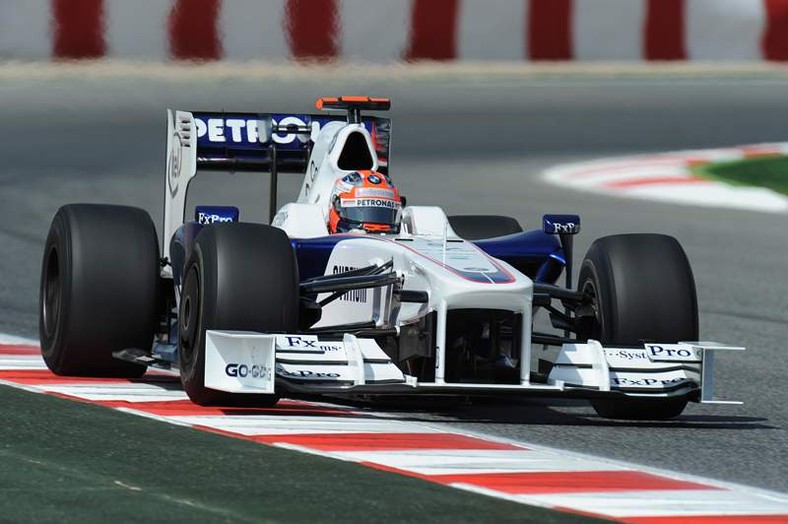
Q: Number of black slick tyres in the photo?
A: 4